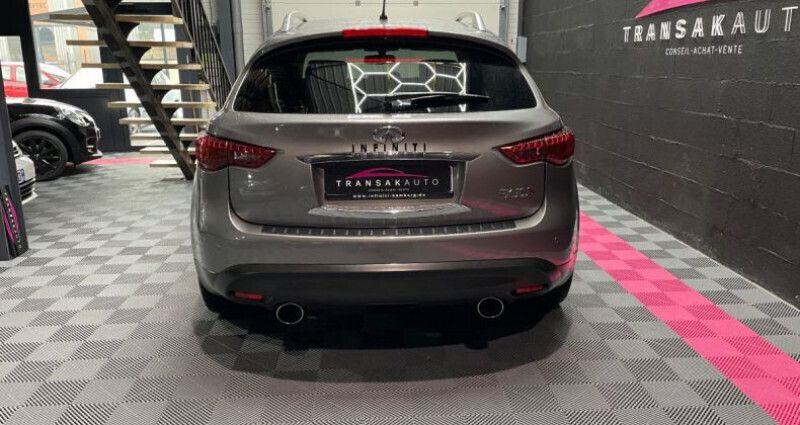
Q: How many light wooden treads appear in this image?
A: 9